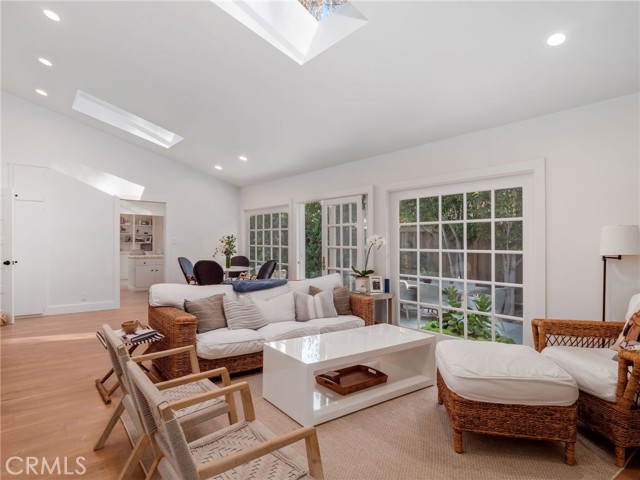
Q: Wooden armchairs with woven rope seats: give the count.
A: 2